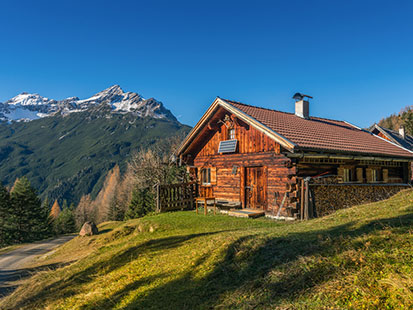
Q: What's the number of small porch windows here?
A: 2